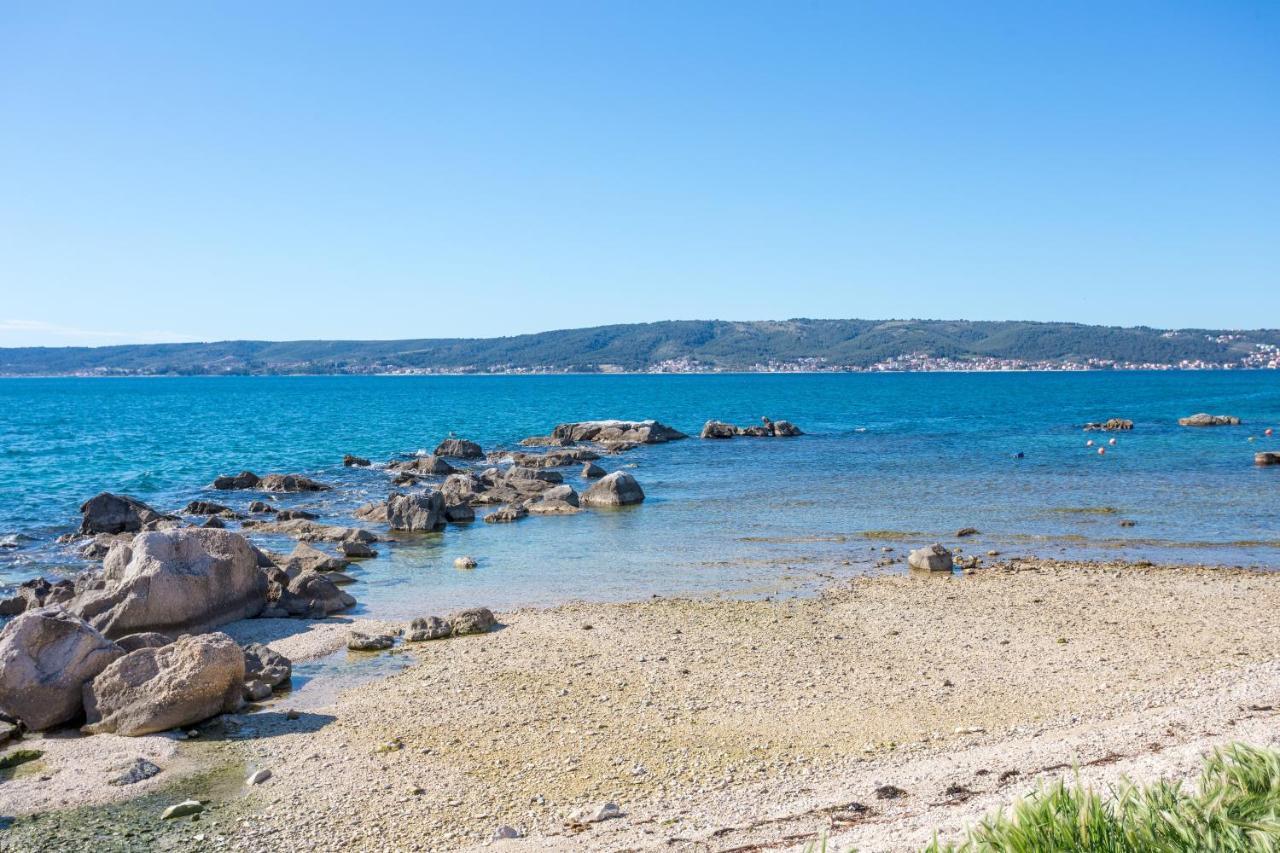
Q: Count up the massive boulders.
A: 3